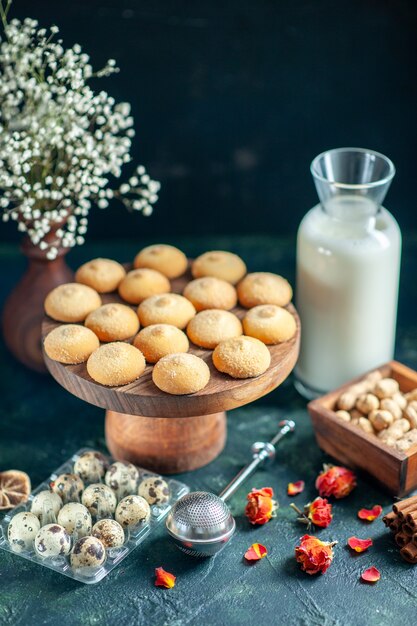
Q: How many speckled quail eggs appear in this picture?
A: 12